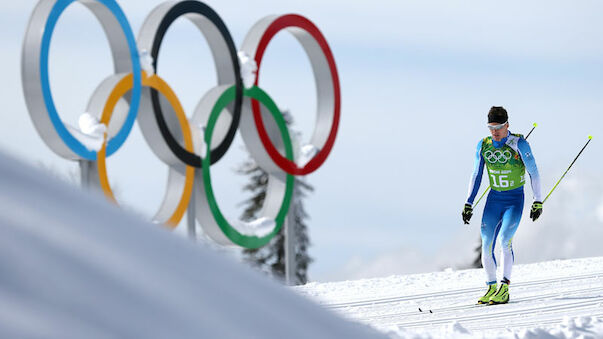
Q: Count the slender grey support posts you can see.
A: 3